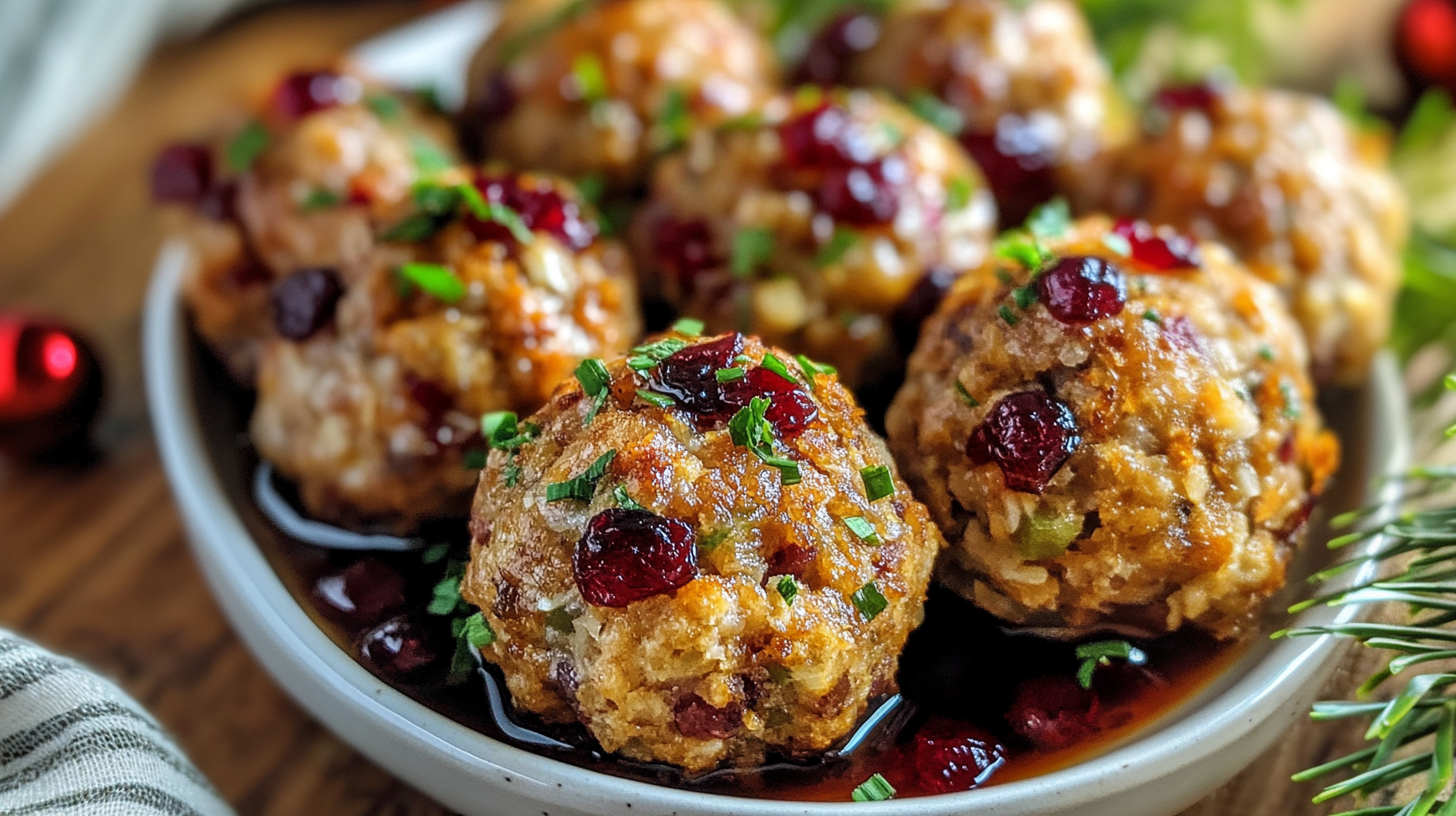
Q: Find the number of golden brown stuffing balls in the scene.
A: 8